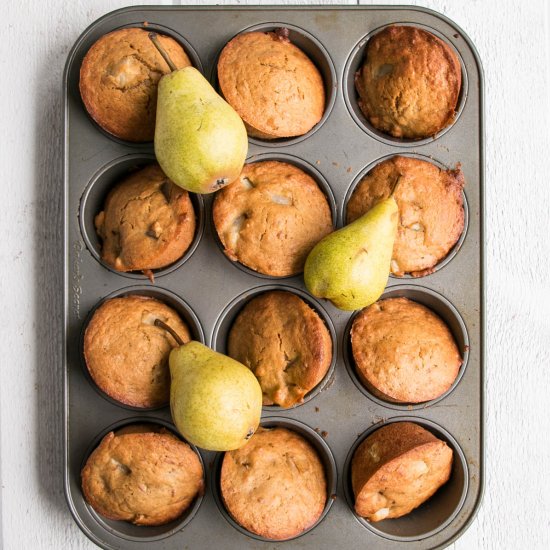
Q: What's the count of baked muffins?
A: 12